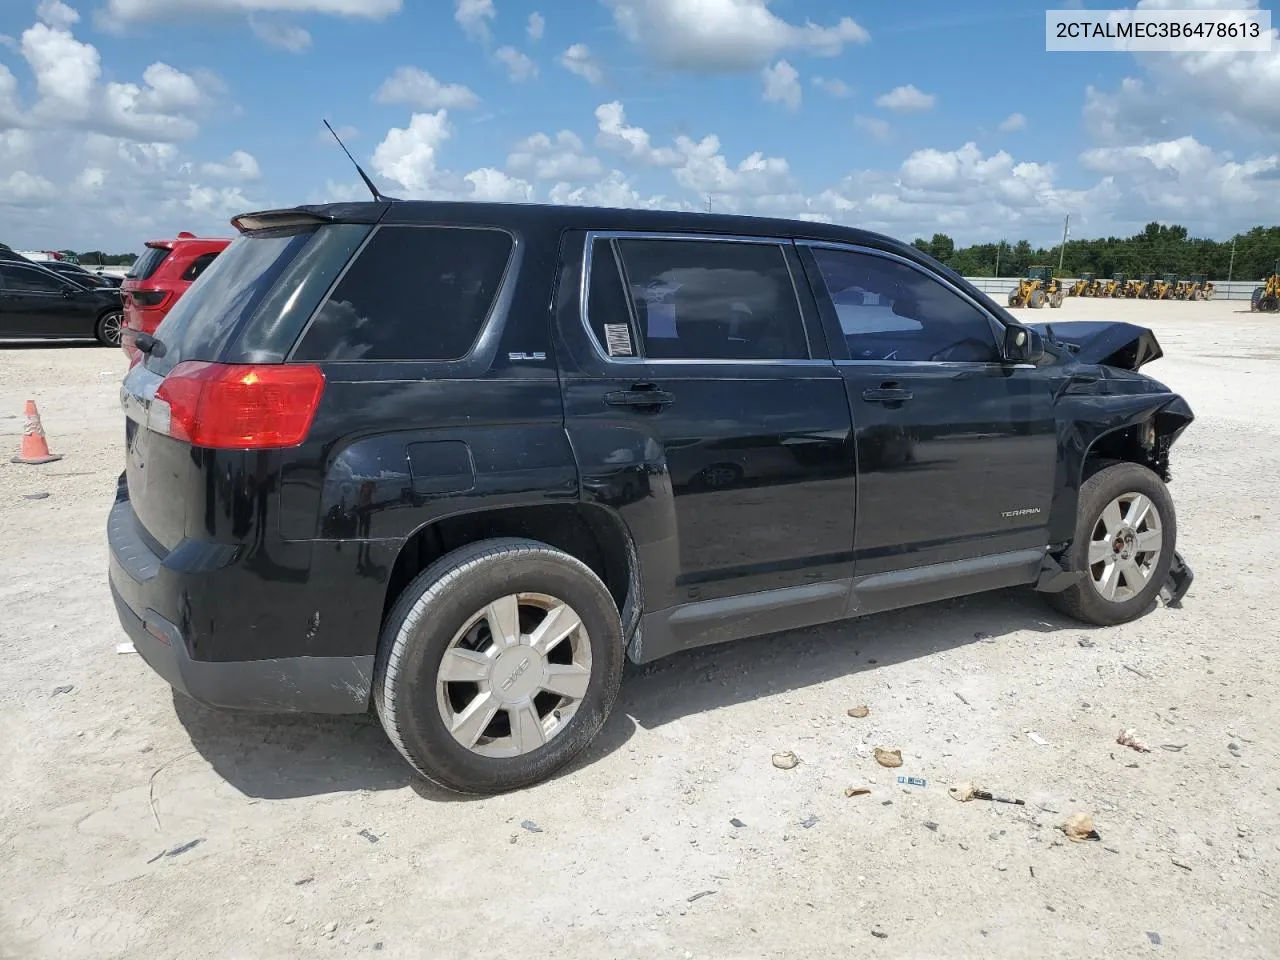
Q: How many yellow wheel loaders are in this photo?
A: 7